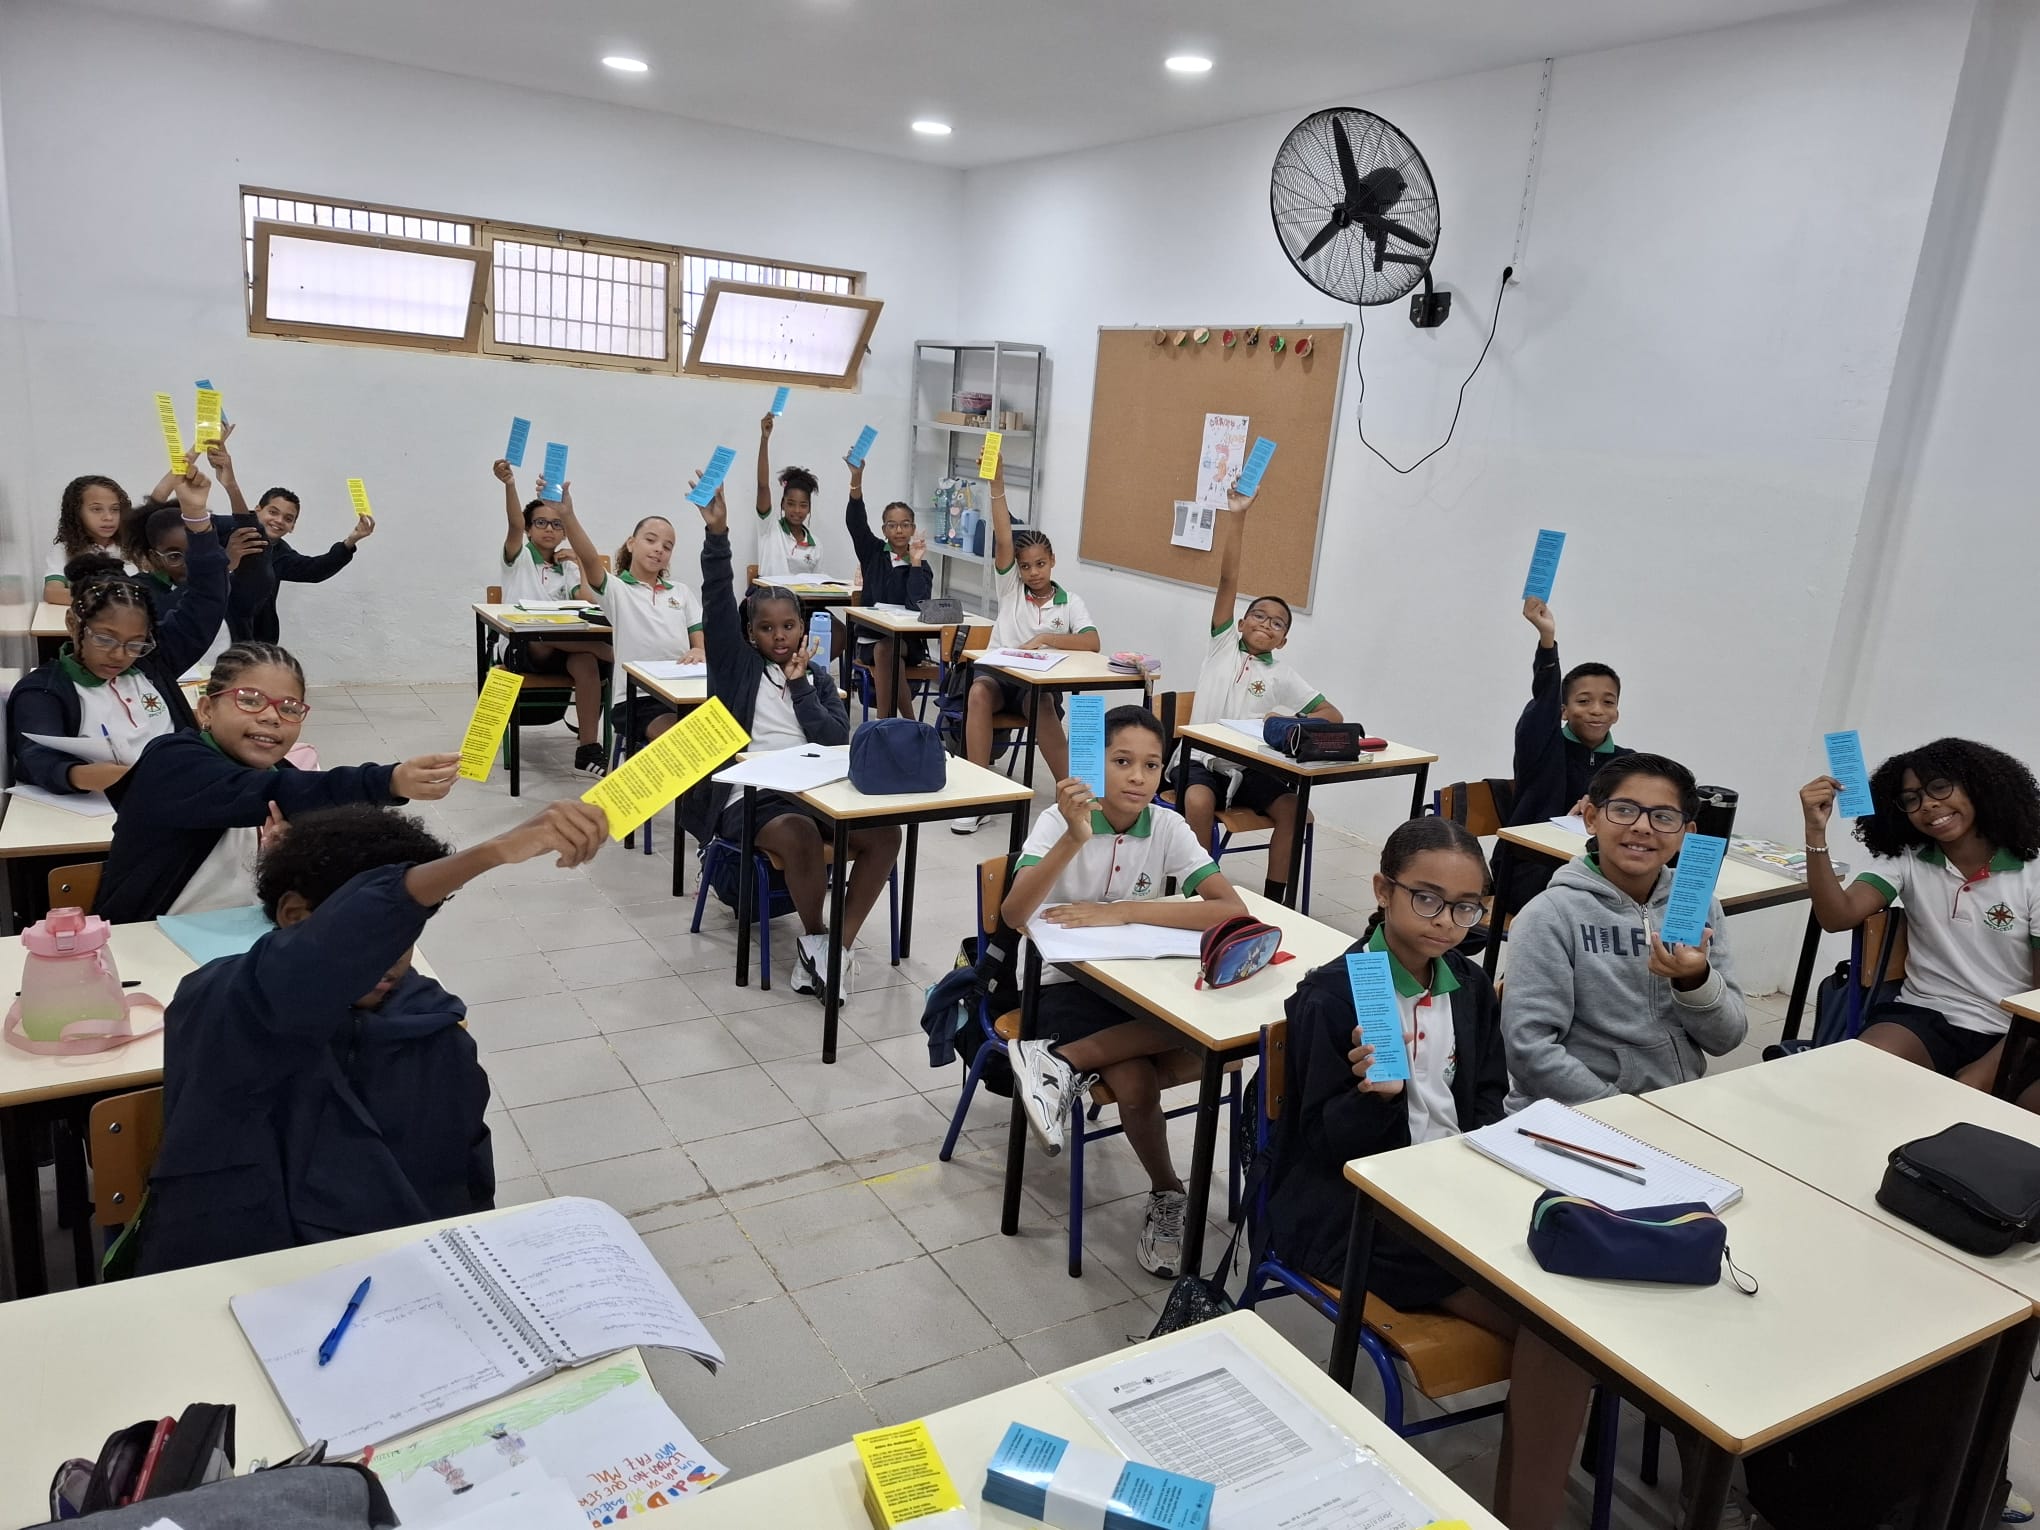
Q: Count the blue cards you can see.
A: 12